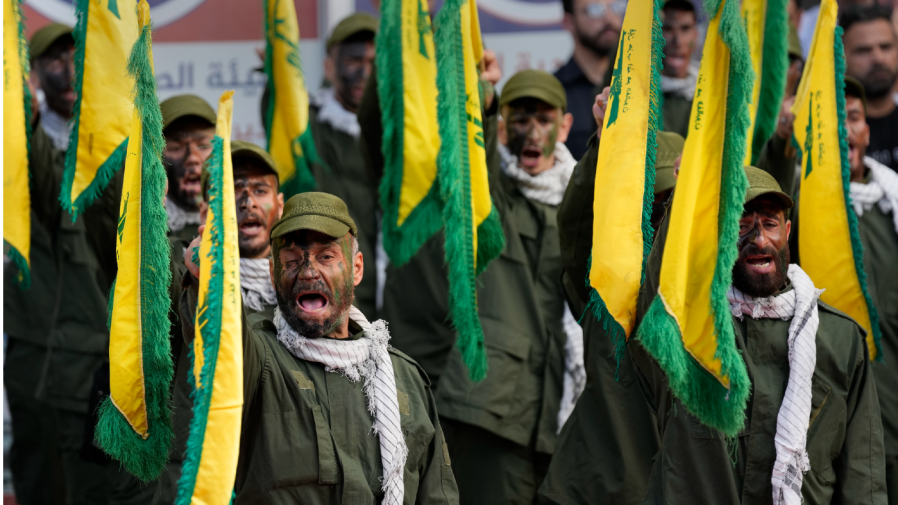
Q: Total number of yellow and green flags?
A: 11